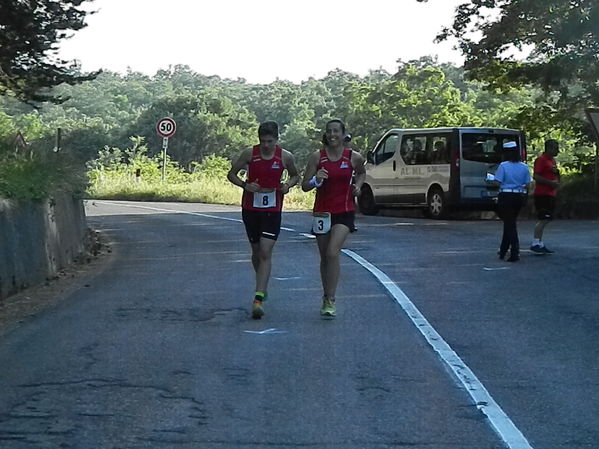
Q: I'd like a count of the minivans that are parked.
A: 1